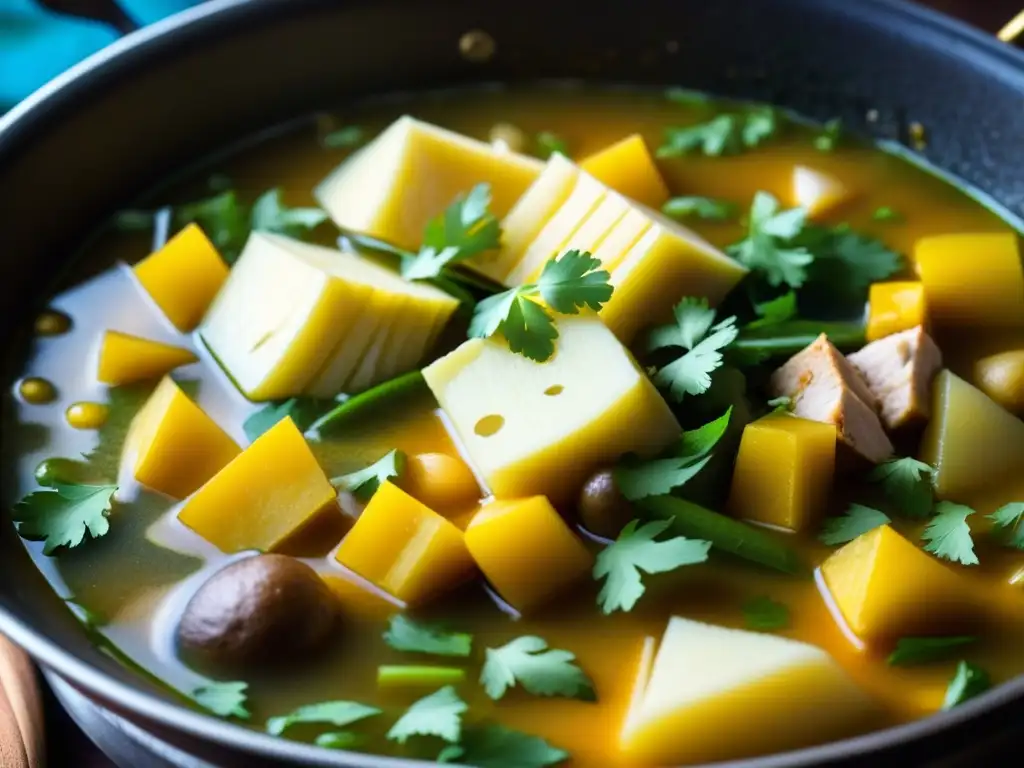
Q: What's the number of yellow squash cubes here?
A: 11